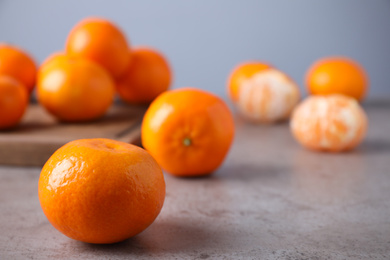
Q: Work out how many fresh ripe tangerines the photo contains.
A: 11